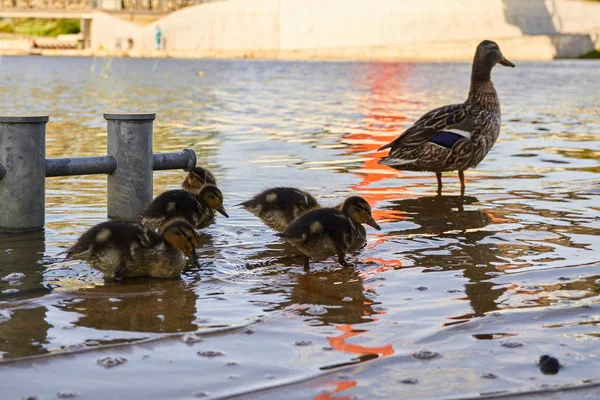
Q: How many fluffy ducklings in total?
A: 5